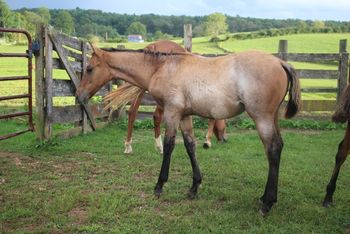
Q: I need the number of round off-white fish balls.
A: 0